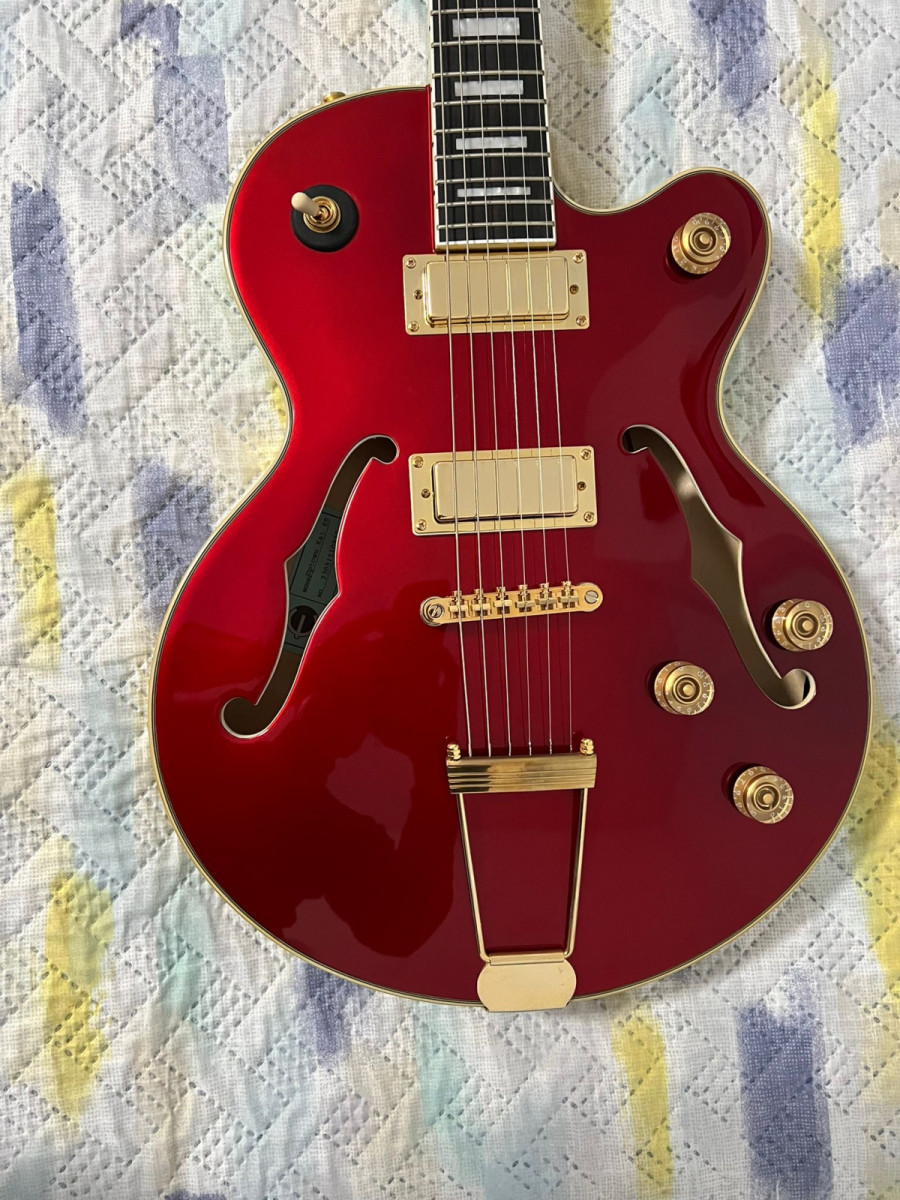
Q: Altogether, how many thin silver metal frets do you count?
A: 9